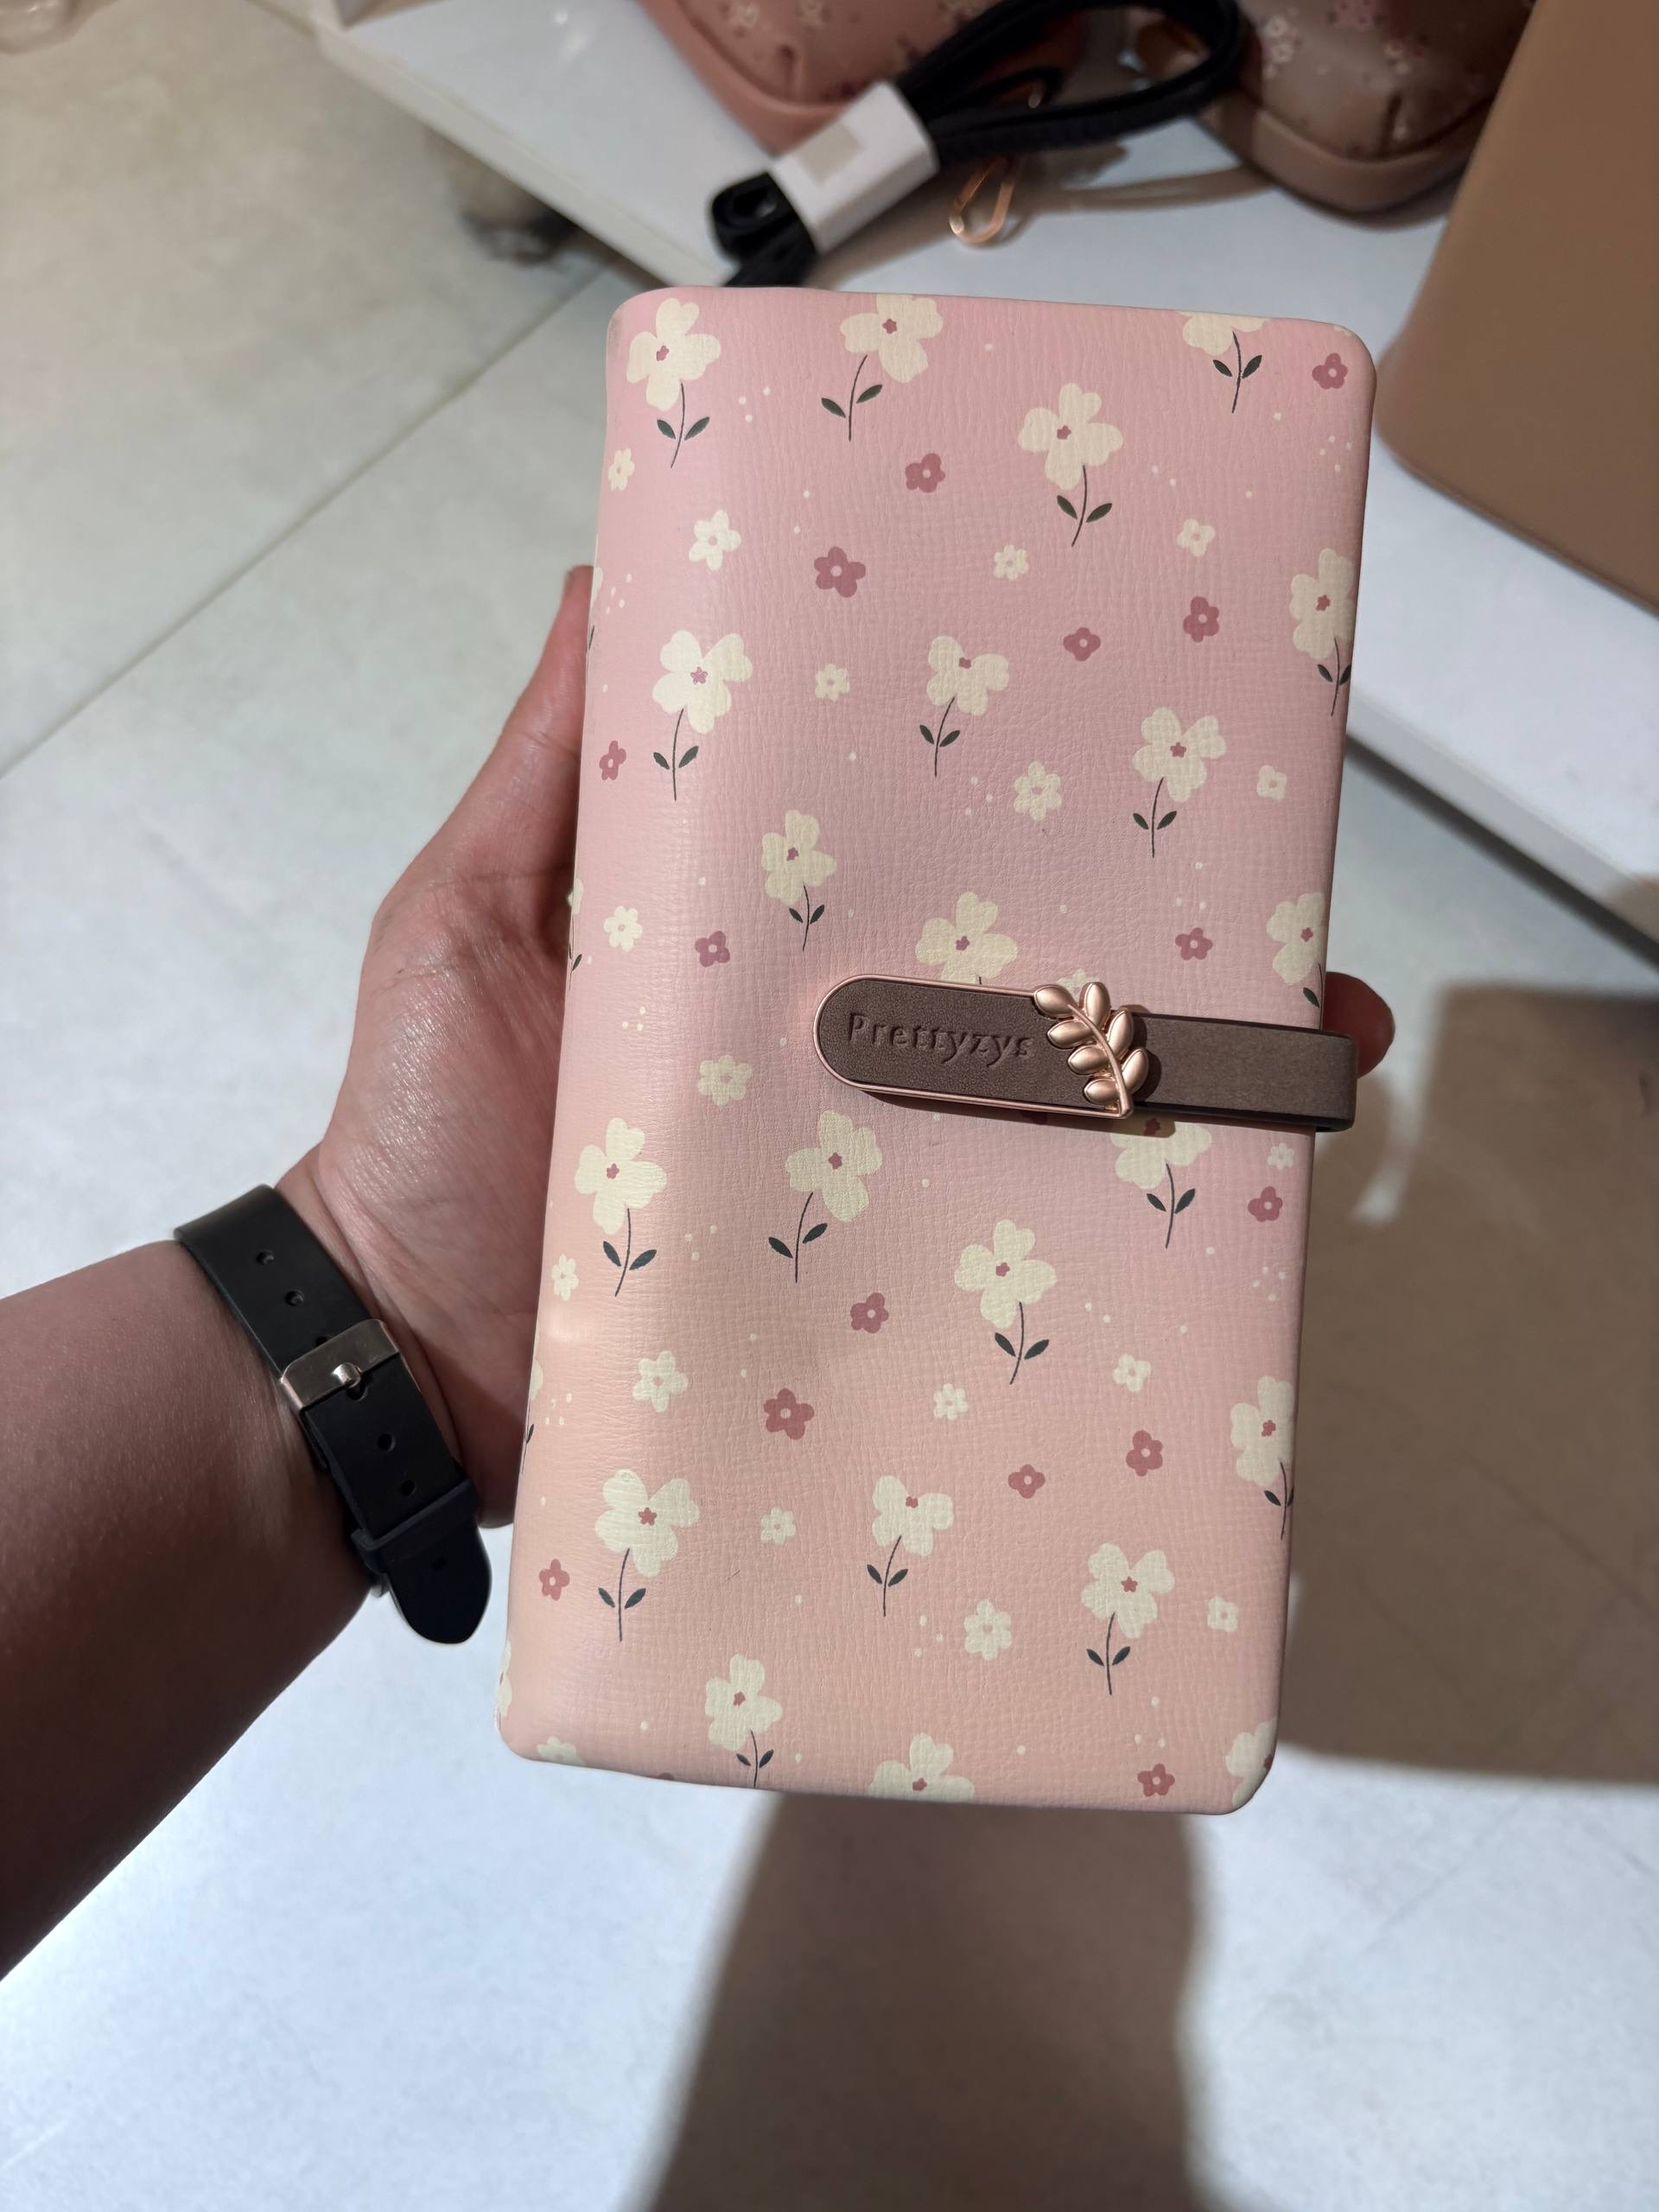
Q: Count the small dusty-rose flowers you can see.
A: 15